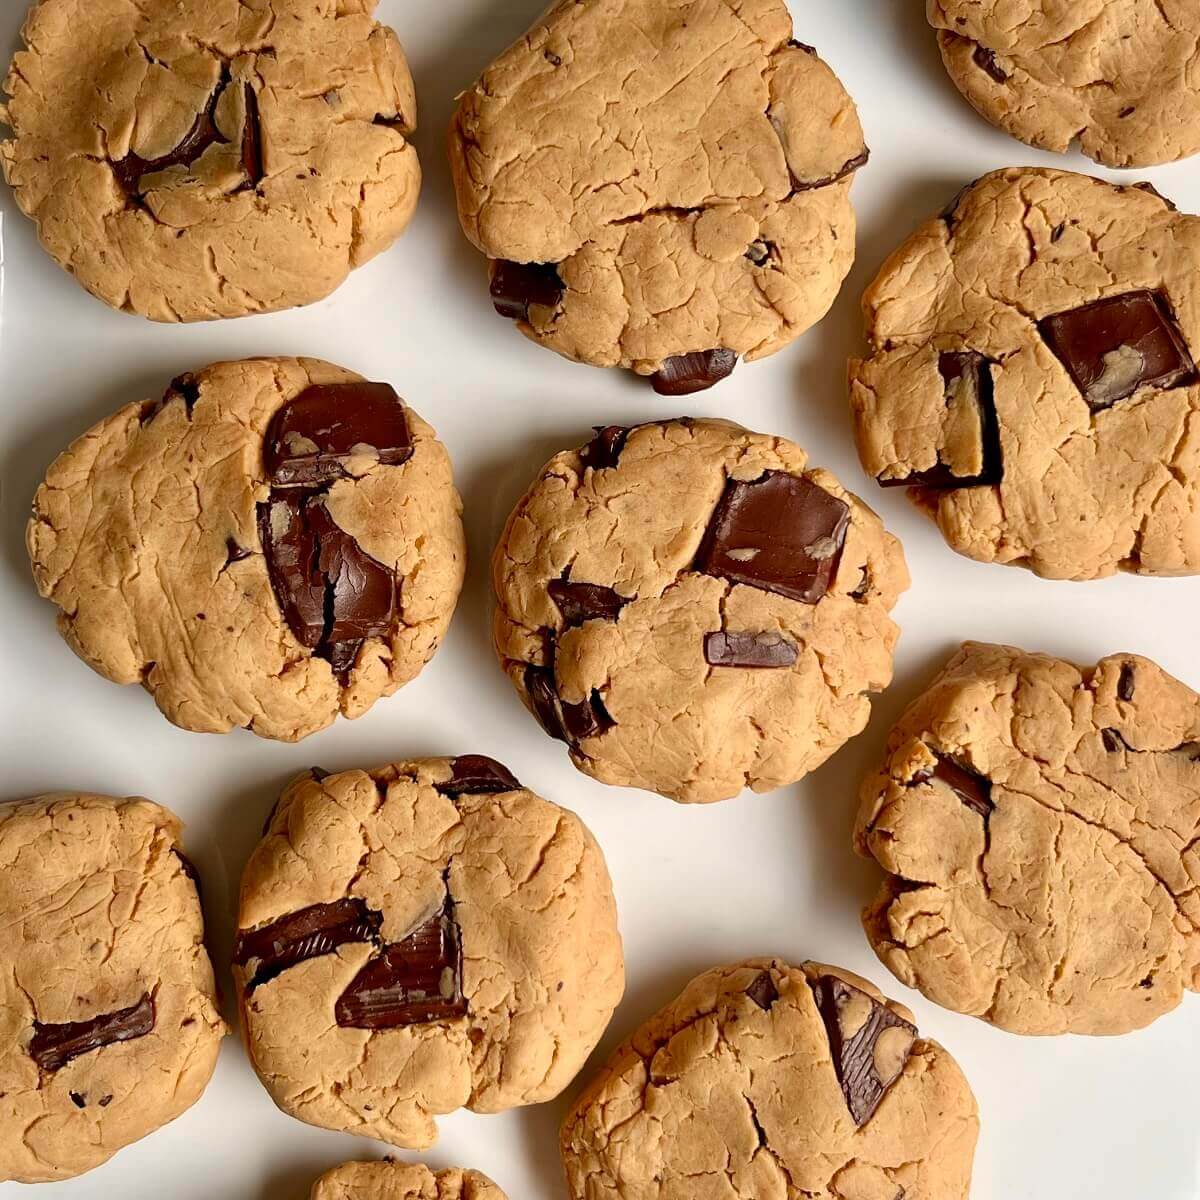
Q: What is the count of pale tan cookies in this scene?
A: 11